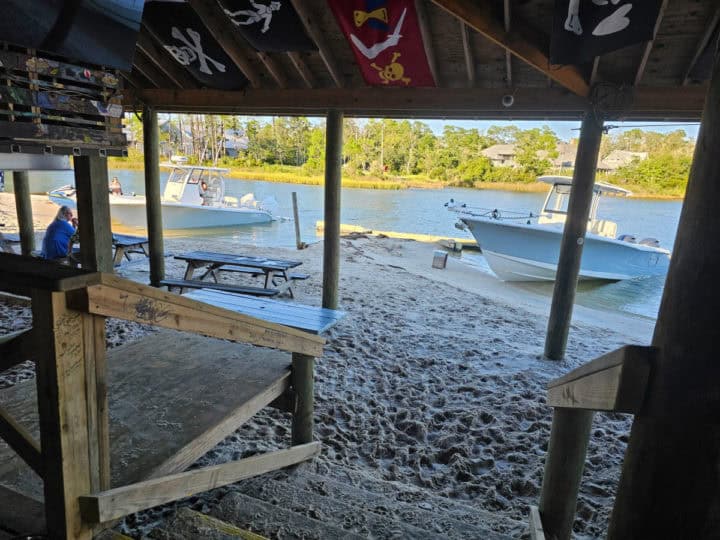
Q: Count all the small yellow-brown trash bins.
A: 1